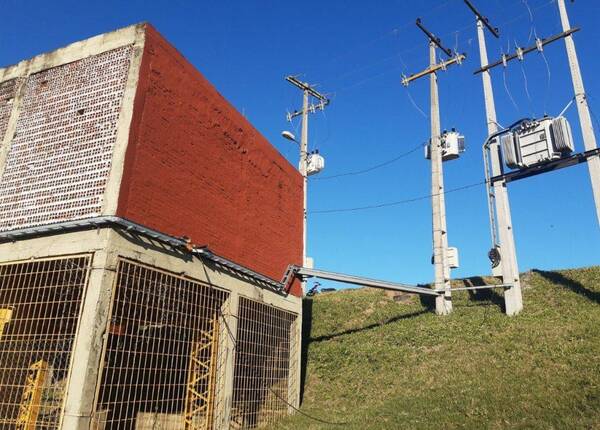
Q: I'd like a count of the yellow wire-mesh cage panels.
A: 3